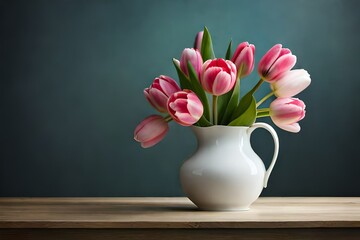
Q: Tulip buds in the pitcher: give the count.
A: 10